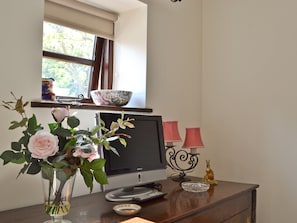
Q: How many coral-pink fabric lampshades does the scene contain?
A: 2